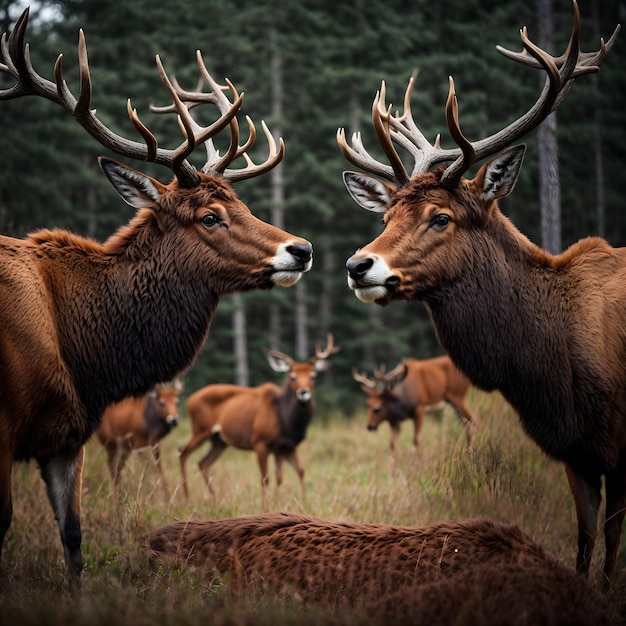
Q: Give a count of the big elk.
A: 2